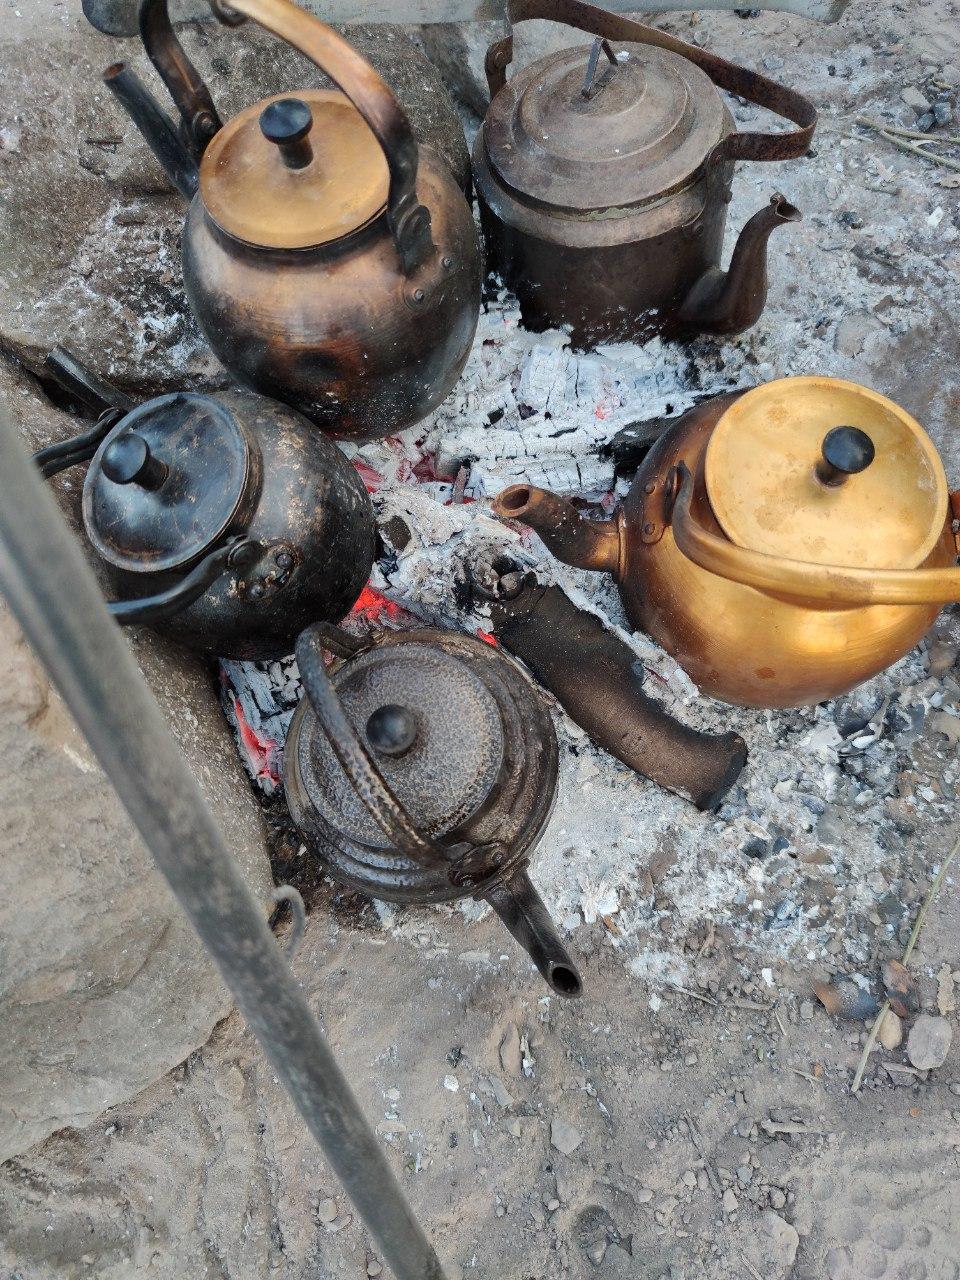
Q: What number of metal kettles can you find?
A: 5